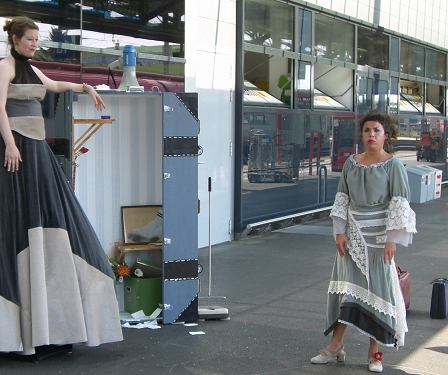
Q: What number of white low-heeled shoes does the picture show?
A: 2